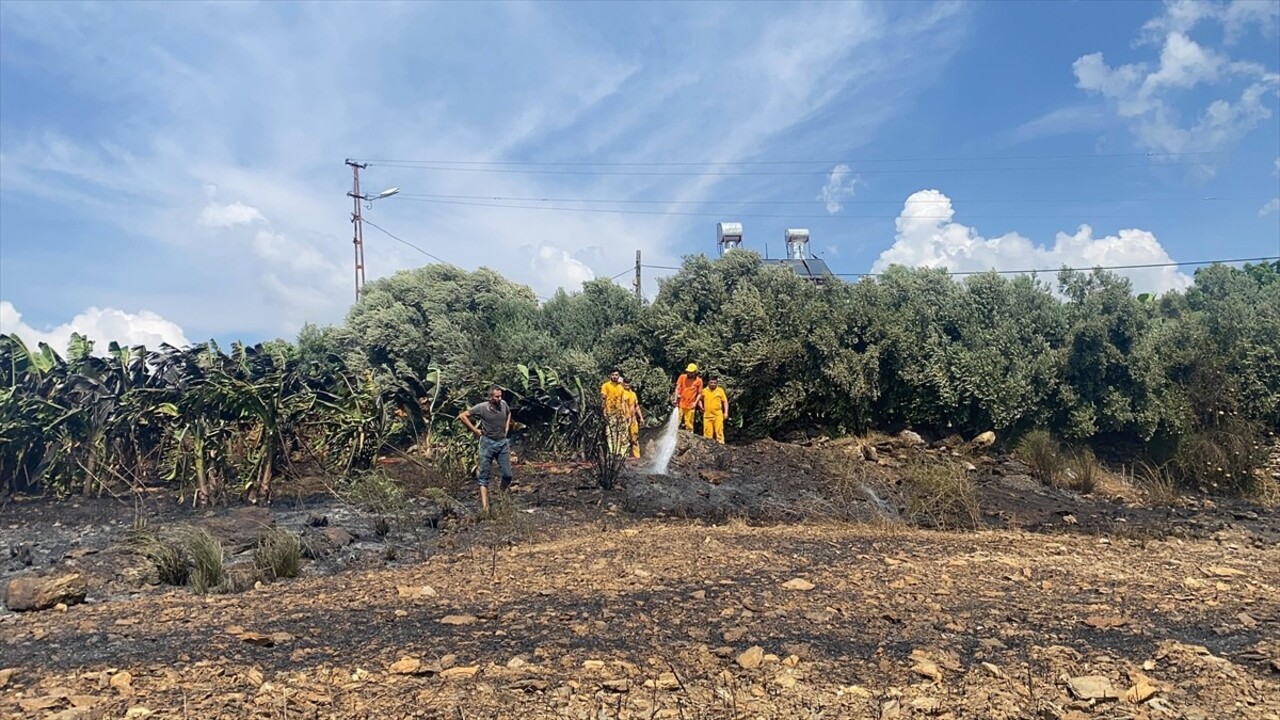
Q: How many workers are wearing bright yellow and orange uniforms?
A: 4